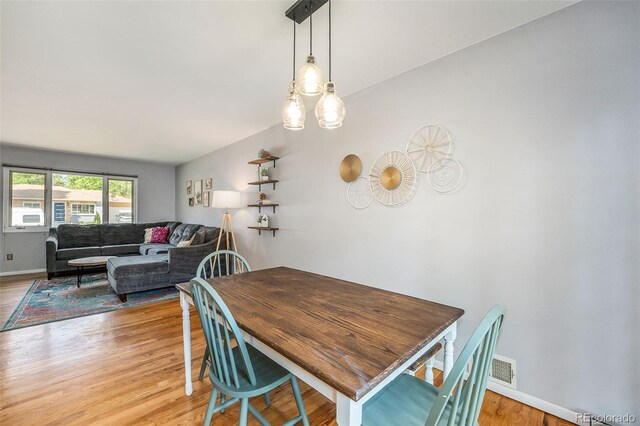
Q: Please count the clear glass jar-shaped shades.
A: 3